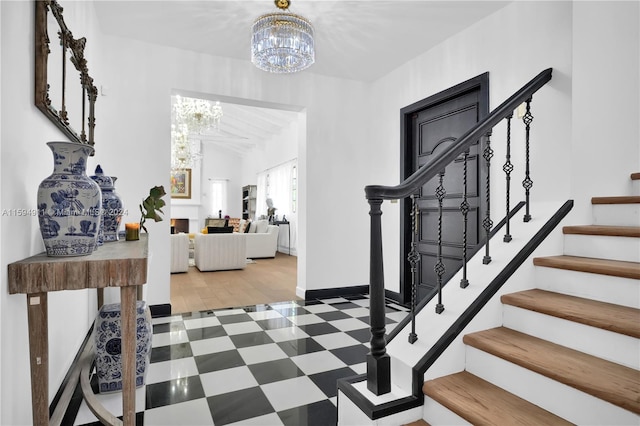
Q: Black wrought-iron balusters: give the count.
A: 6